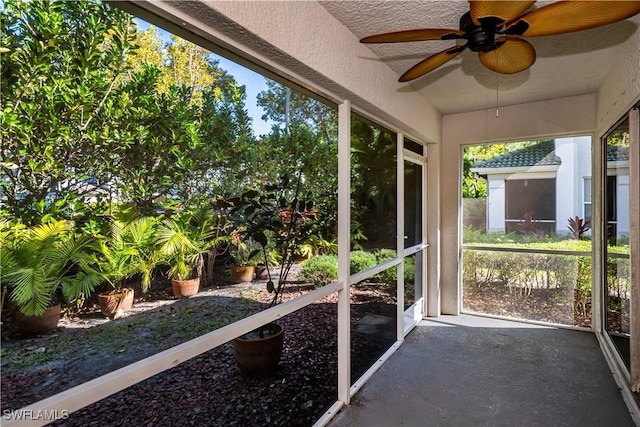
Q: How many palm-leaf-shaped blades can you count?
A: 5